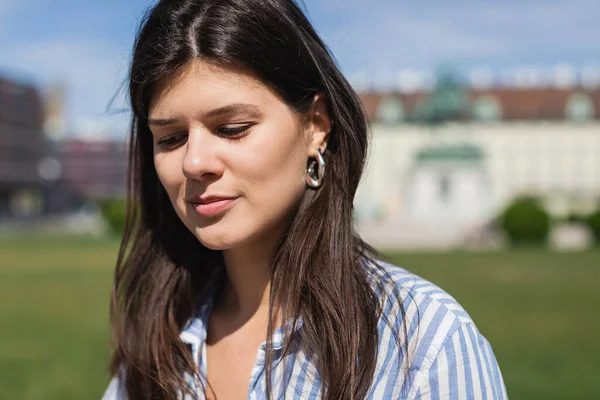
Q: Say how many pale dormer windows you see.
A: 3